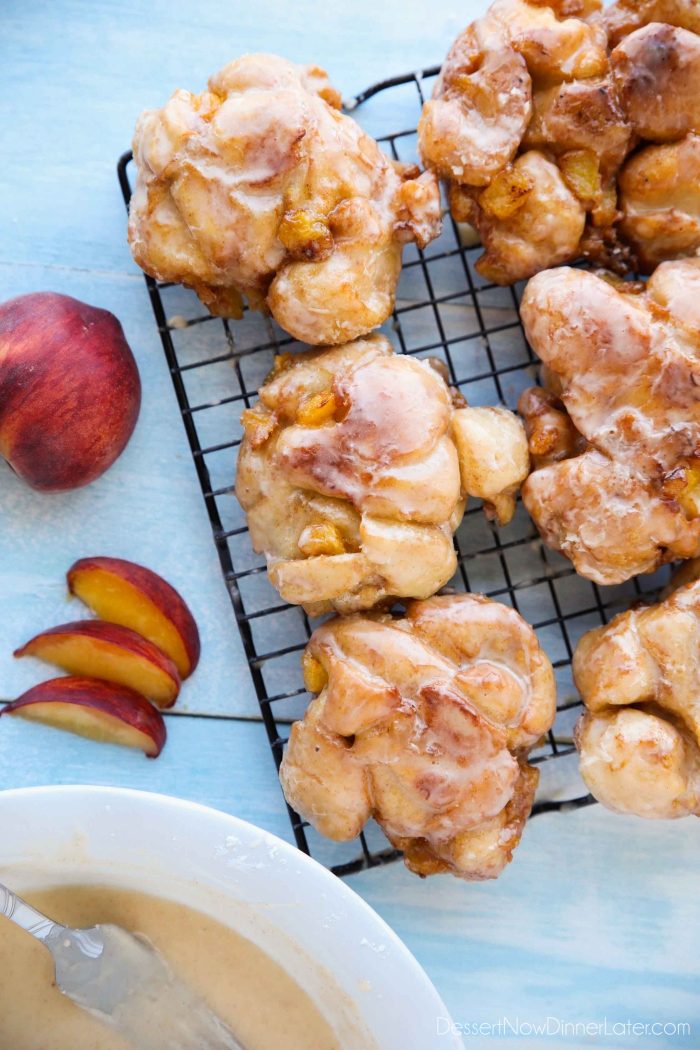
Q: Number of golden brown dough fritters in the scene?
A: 6